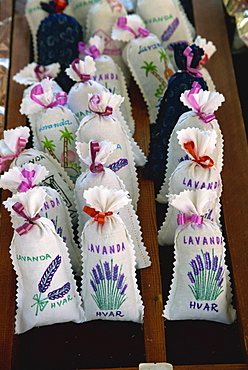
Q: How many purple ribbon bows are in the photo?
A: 13